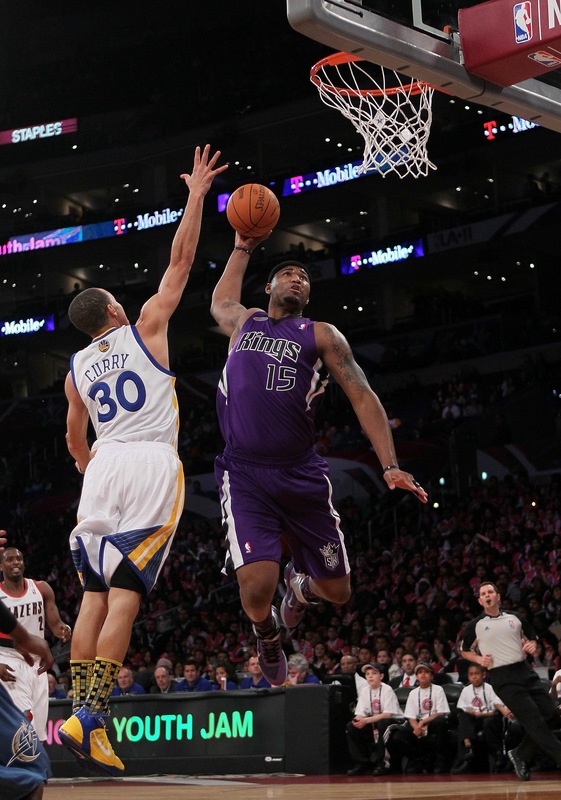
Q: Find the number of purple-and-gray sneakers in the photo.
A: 2